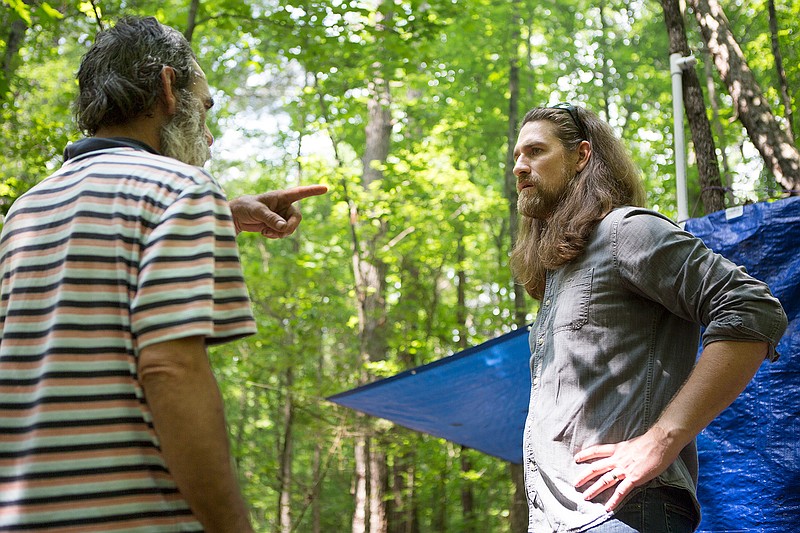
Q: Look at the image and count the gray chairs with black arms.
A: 0